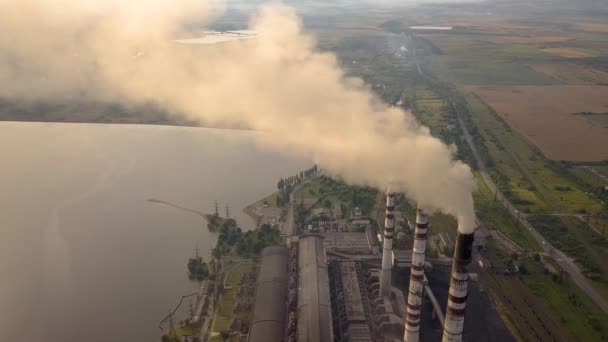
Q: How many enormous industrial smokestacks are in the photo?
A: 3